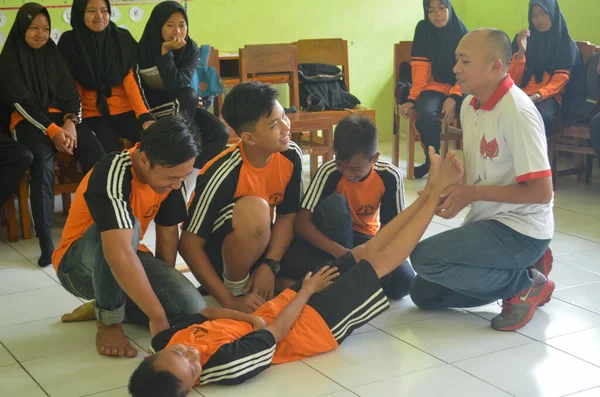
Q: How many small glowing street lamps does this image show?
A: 0